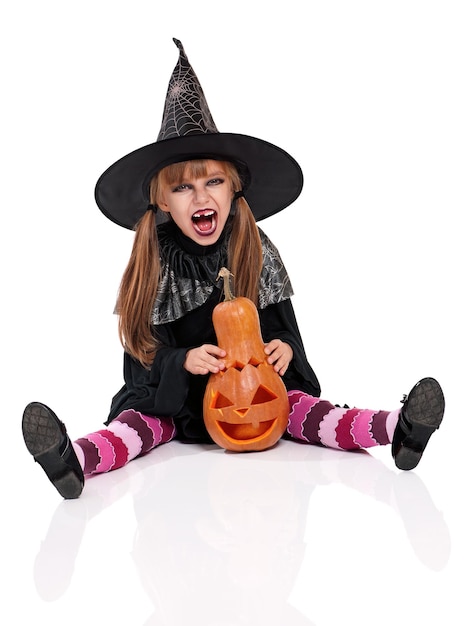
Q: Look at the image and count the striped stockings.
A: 2